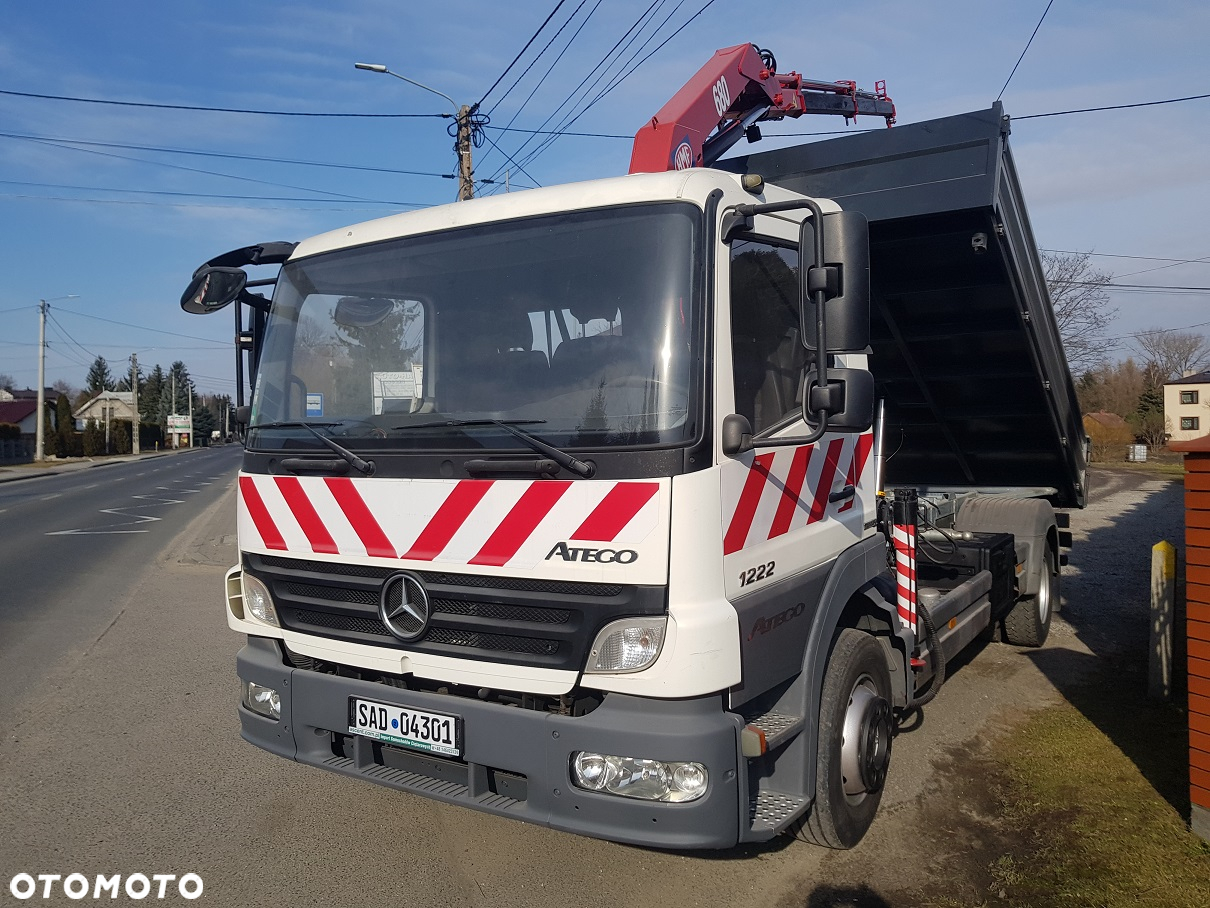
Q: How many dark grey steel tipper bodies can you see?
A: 1